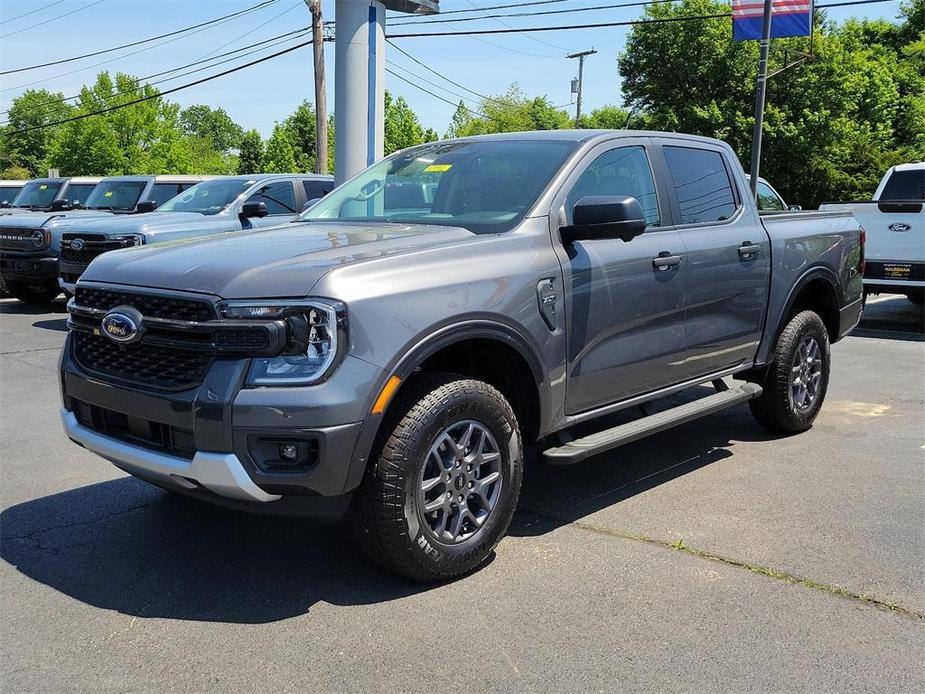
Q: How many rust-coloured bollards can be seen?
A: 0